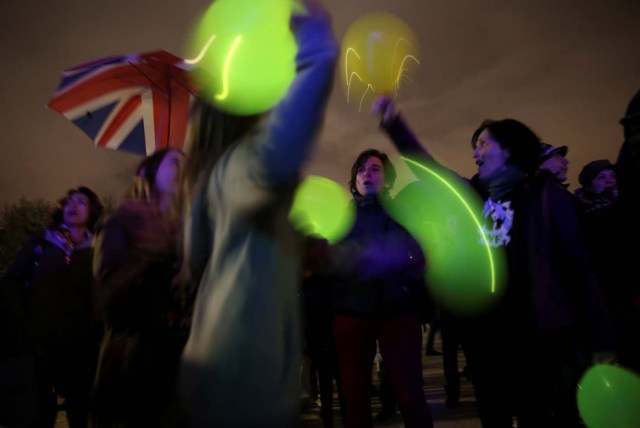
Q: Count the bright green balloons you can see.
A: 4